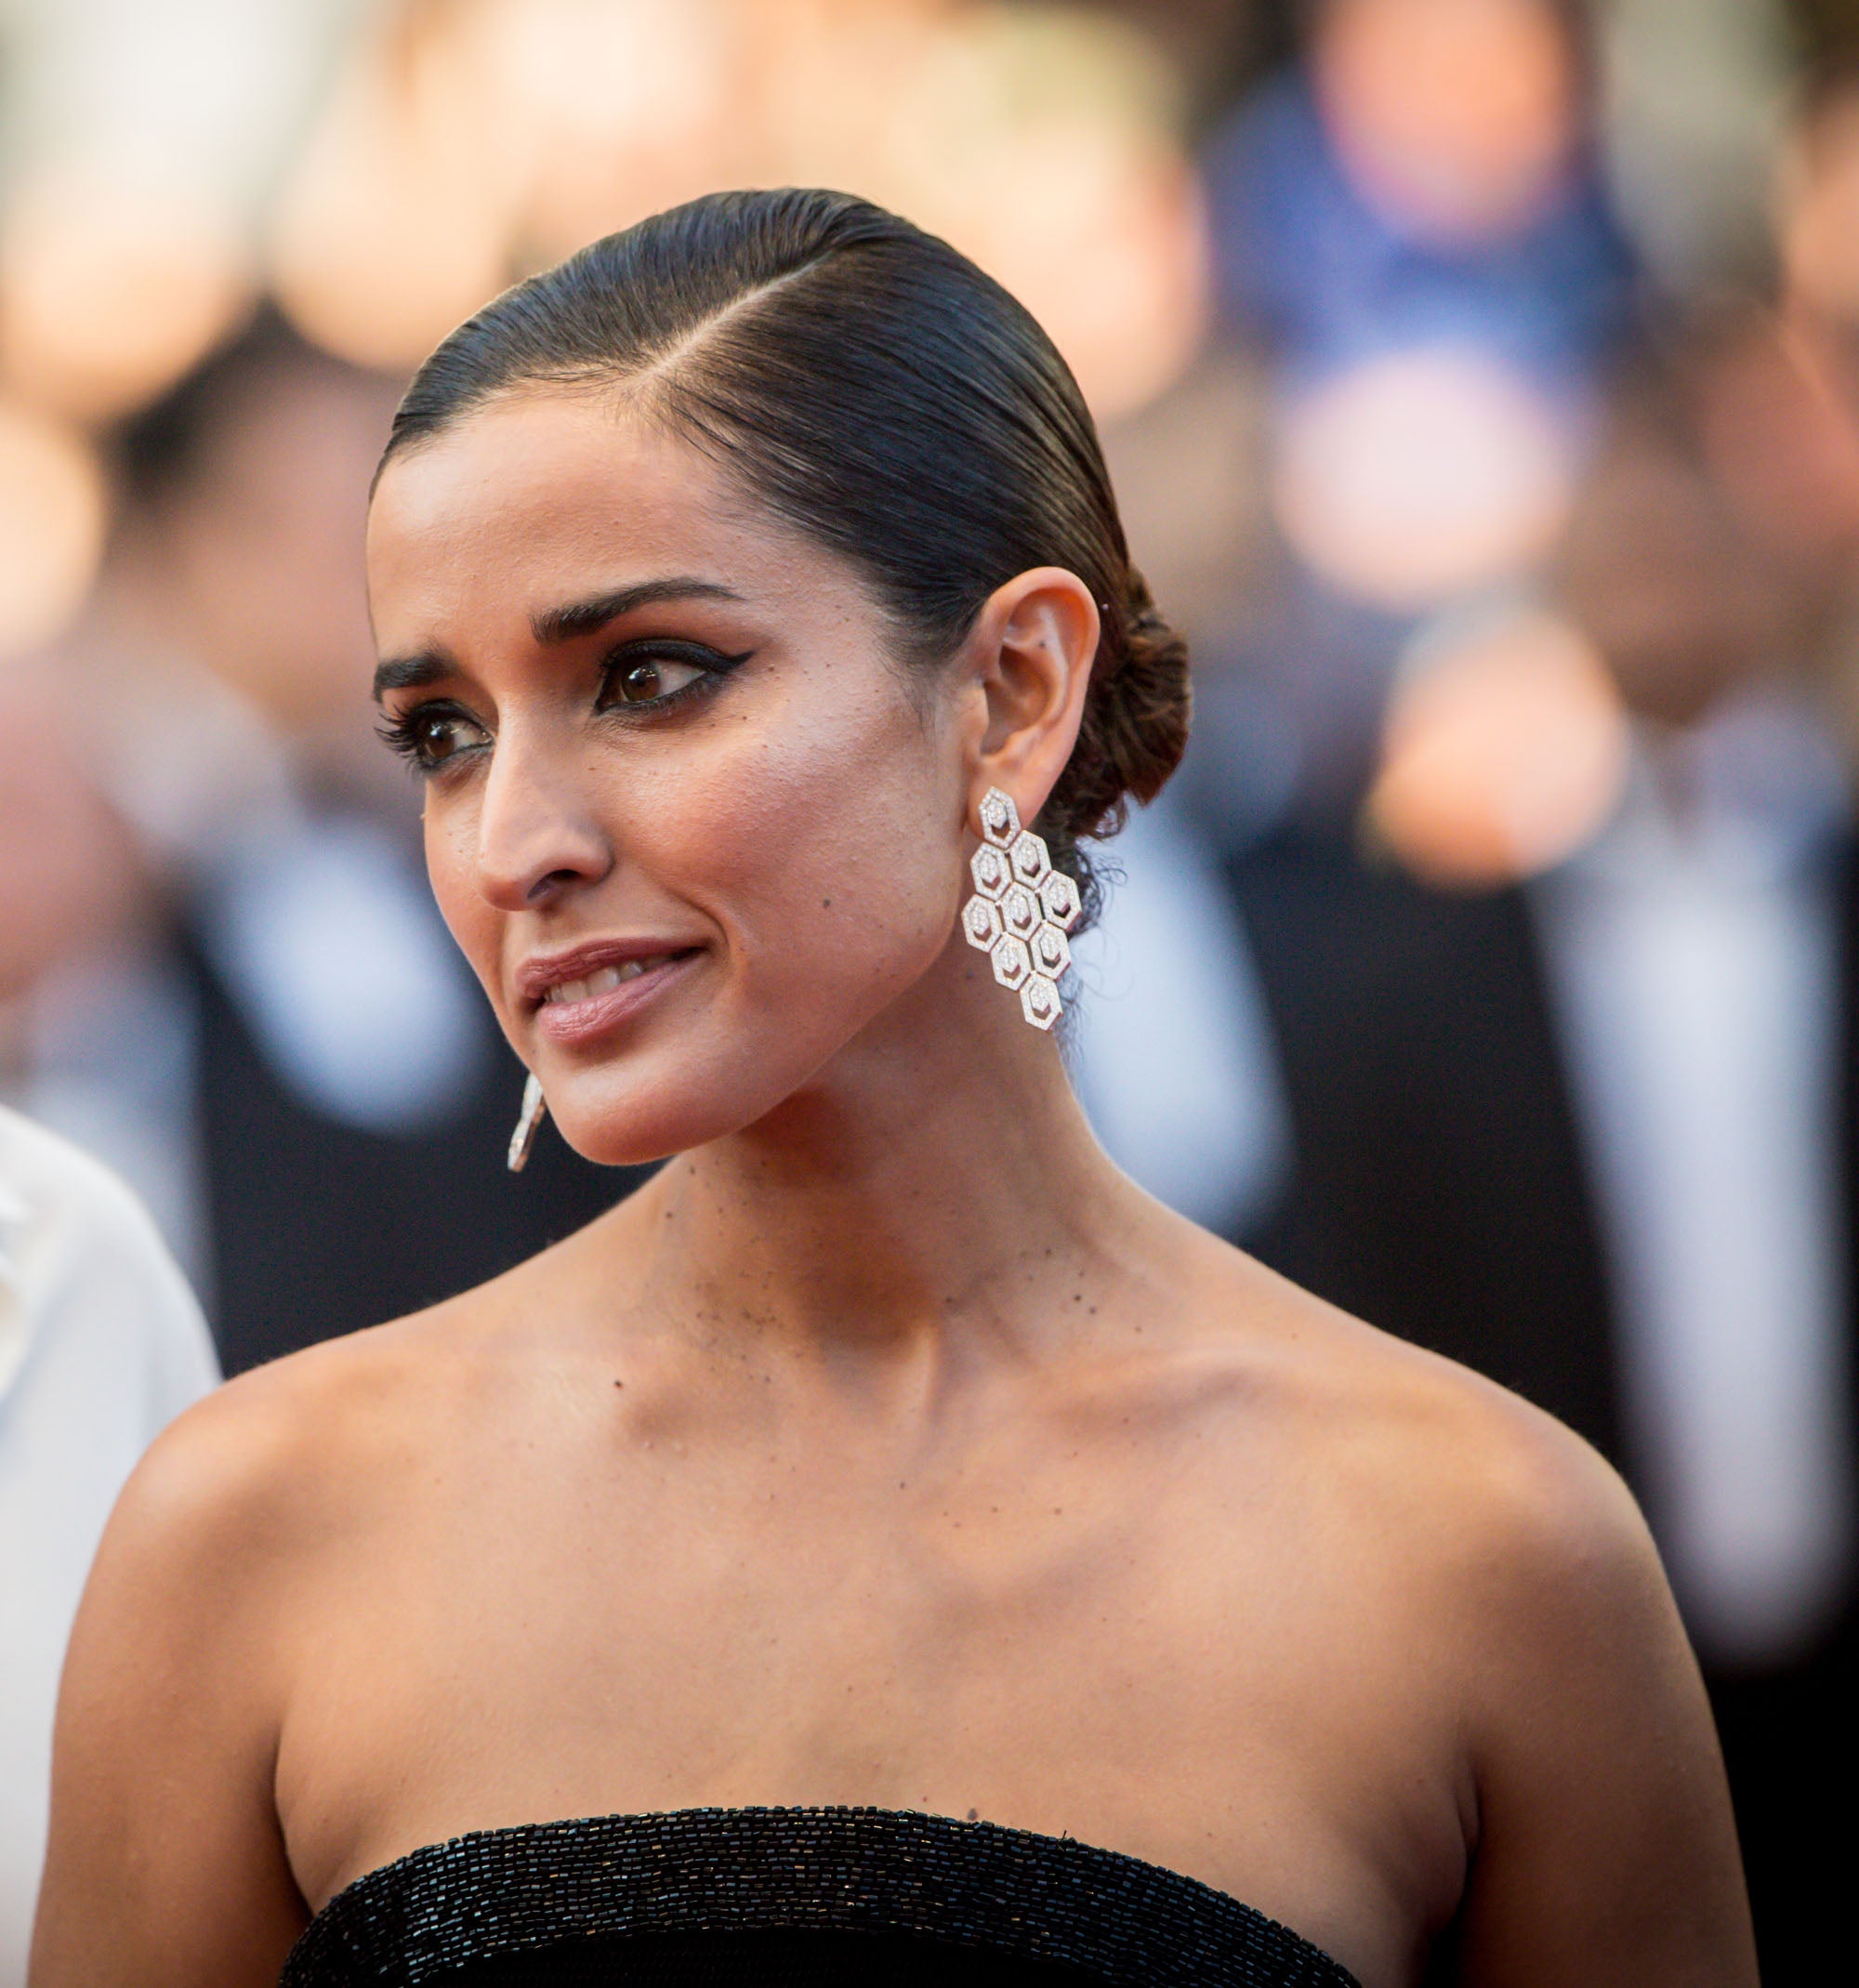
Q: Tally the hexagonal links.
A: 9